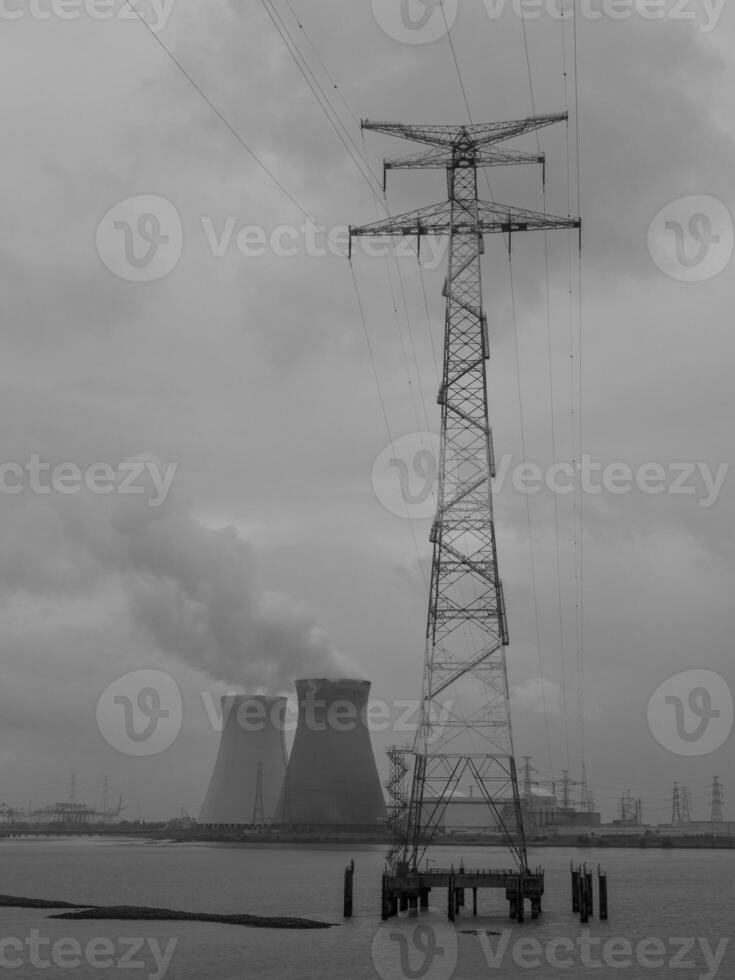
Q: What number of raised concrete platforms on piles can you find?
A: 1